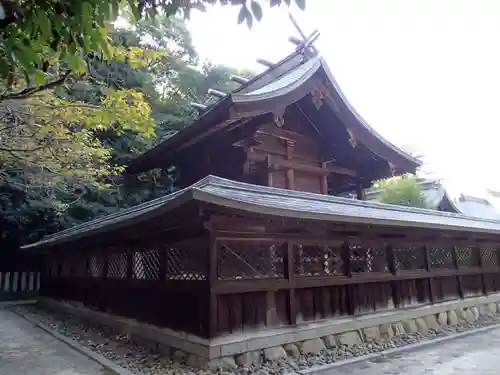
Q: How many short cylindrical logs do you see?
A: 5